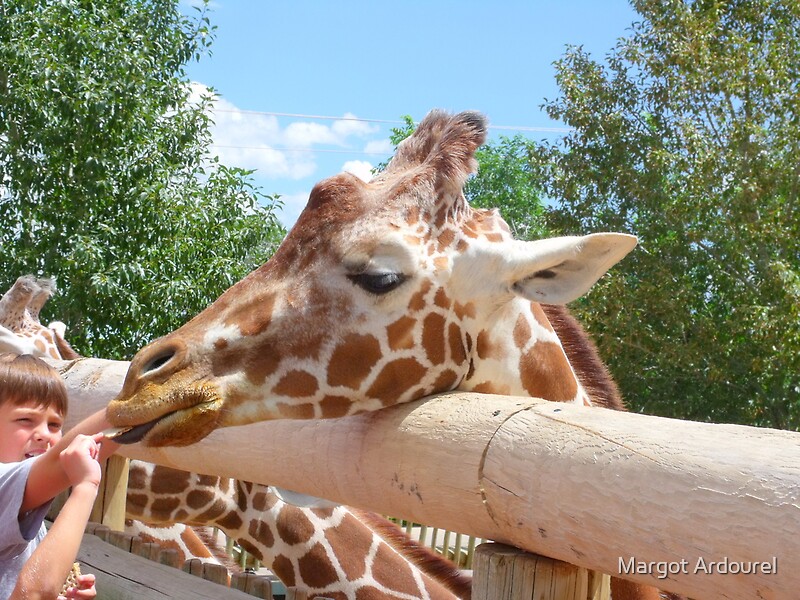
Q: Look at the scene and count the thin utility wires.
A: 2